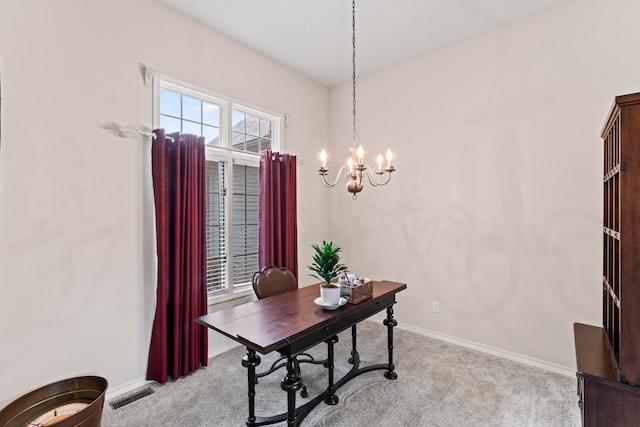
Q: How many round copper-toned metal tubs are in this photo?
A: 1